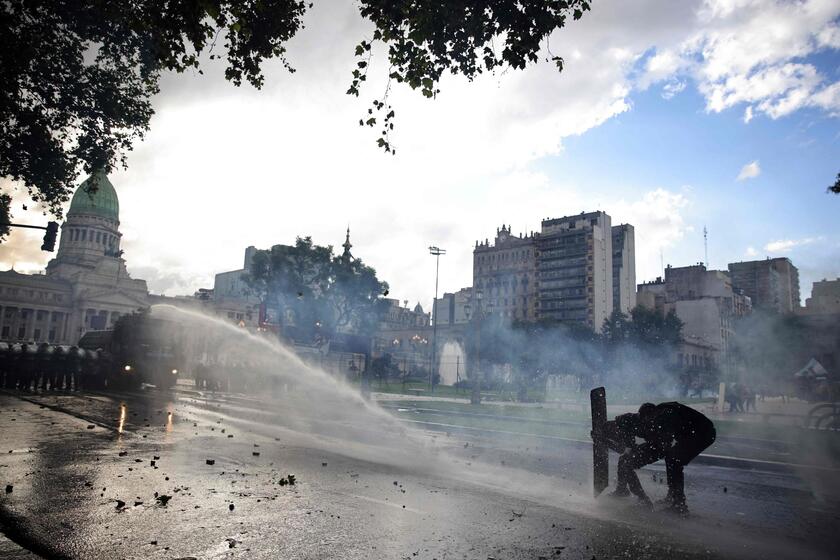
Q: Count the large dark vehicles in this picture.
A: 1